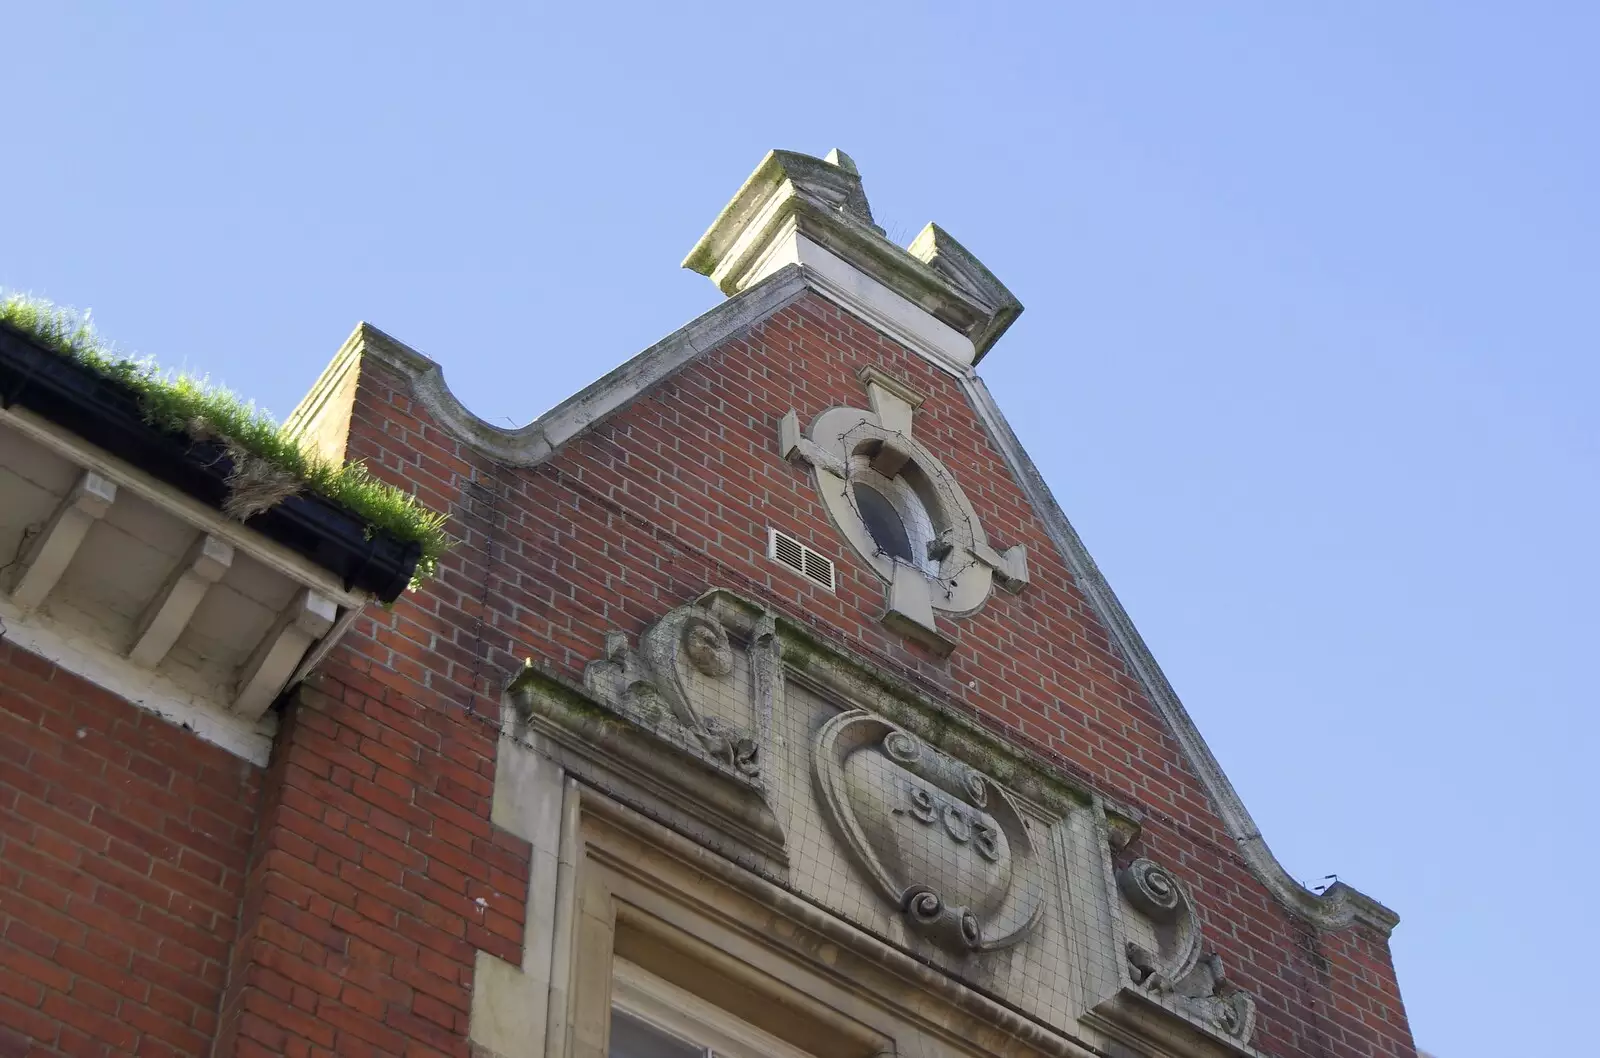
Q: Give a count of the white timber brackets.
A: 3